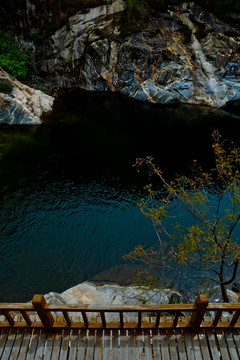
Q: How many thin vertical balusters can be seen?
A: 11